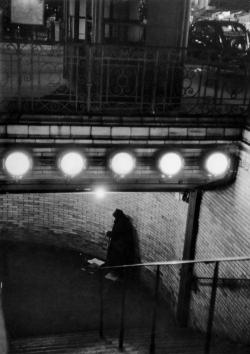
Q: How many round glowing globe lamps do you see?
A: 5